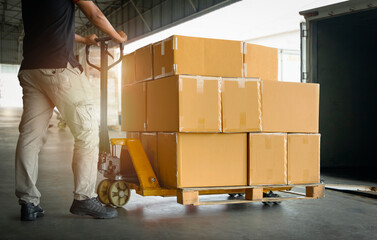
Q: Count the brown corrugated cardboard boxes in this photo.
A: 13